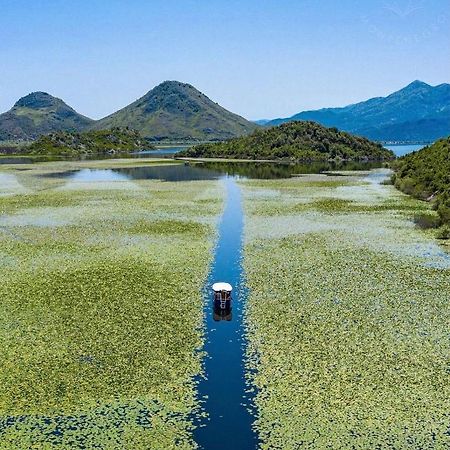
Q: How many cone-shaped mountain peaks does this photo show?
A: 2